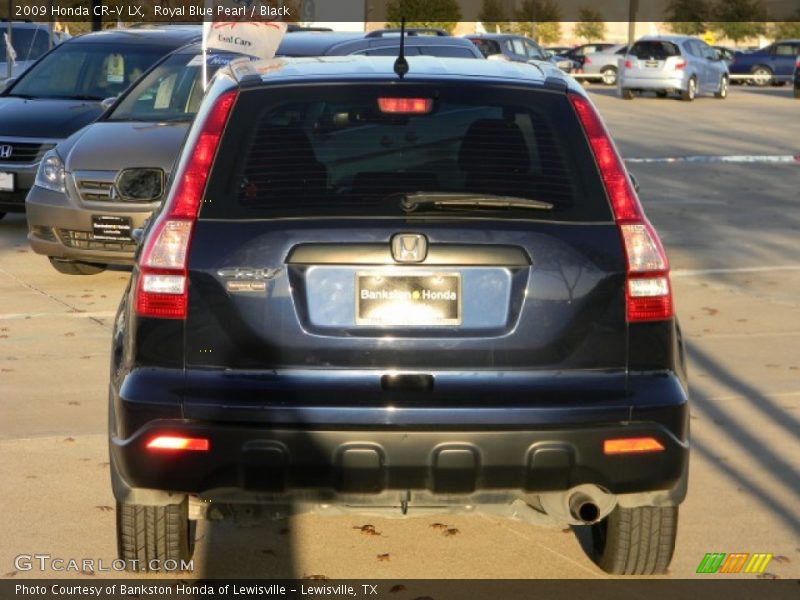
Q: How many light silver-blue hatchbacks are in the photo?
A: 1